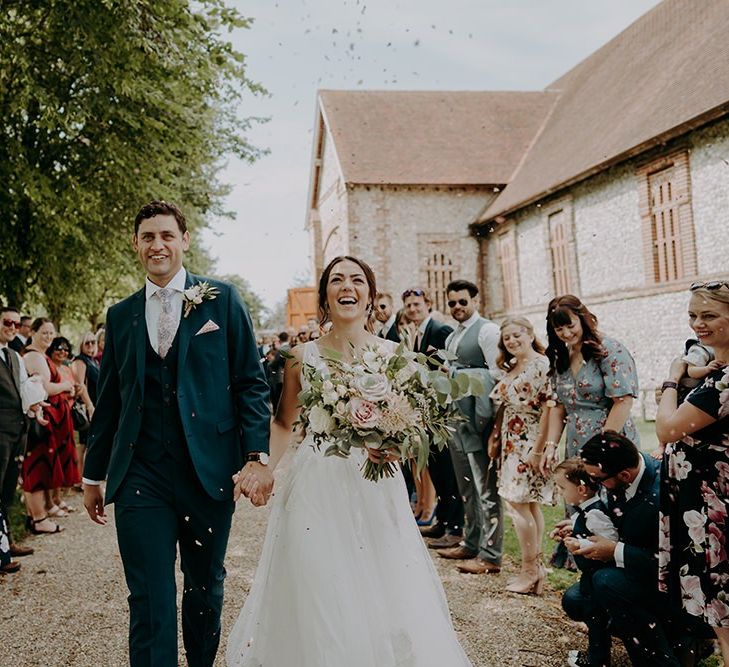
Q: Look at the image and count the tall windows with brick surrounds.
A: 4